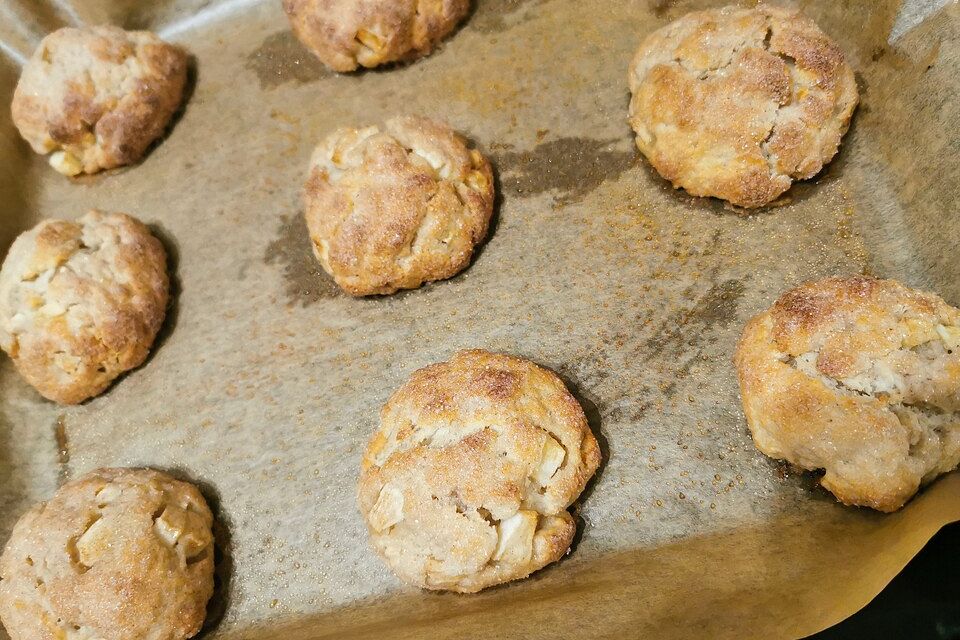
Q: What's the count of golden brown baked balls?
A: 8